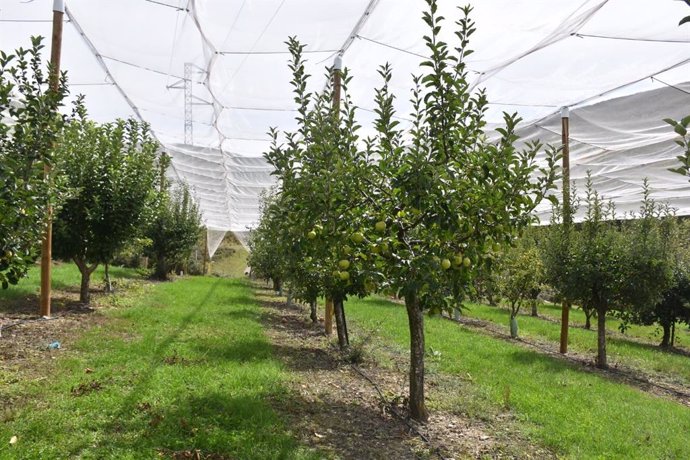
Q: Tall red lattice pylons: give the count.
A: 0